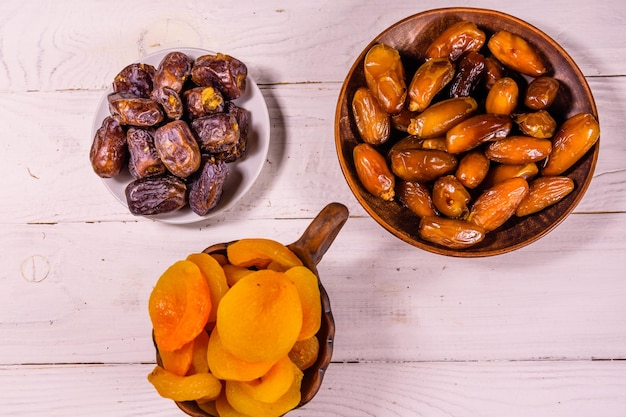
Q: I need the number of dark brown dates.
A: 13